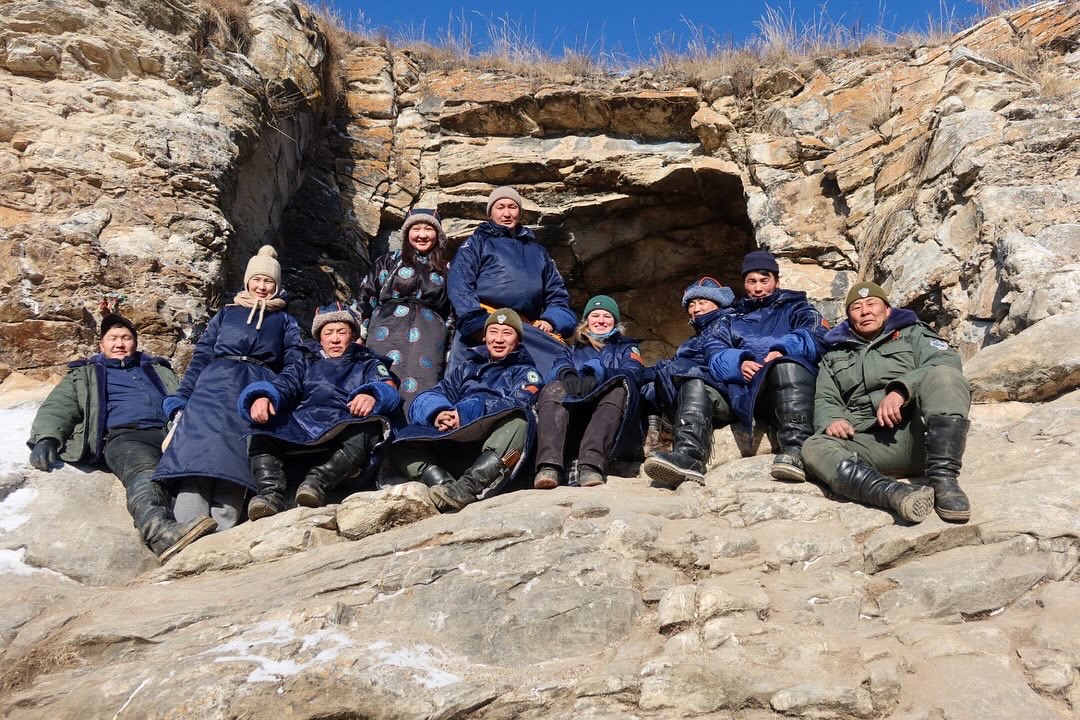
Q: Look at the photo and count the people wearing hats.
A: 10